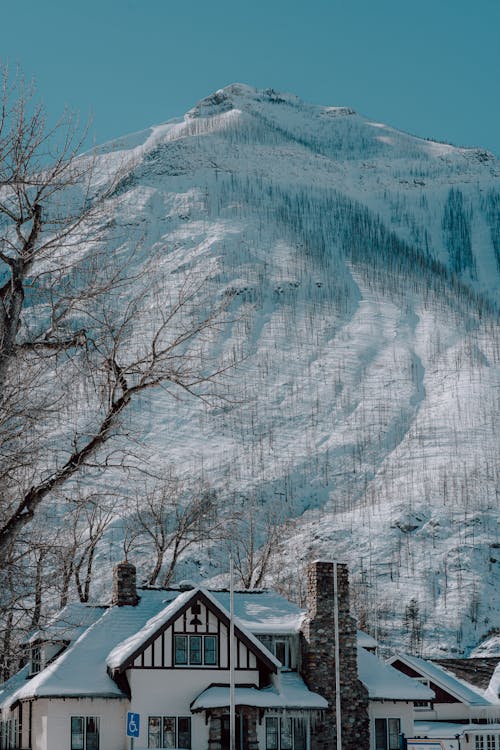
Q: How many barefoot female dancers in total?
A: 0